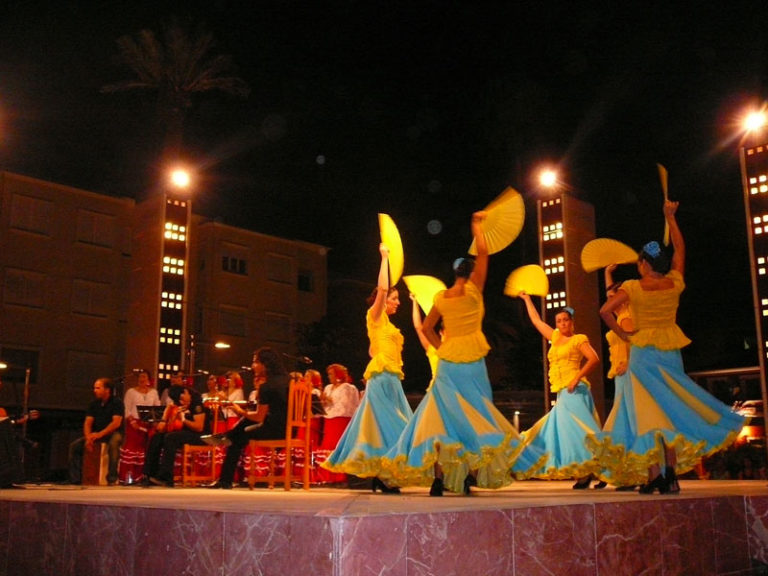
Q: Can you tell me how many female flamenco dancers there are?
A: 6